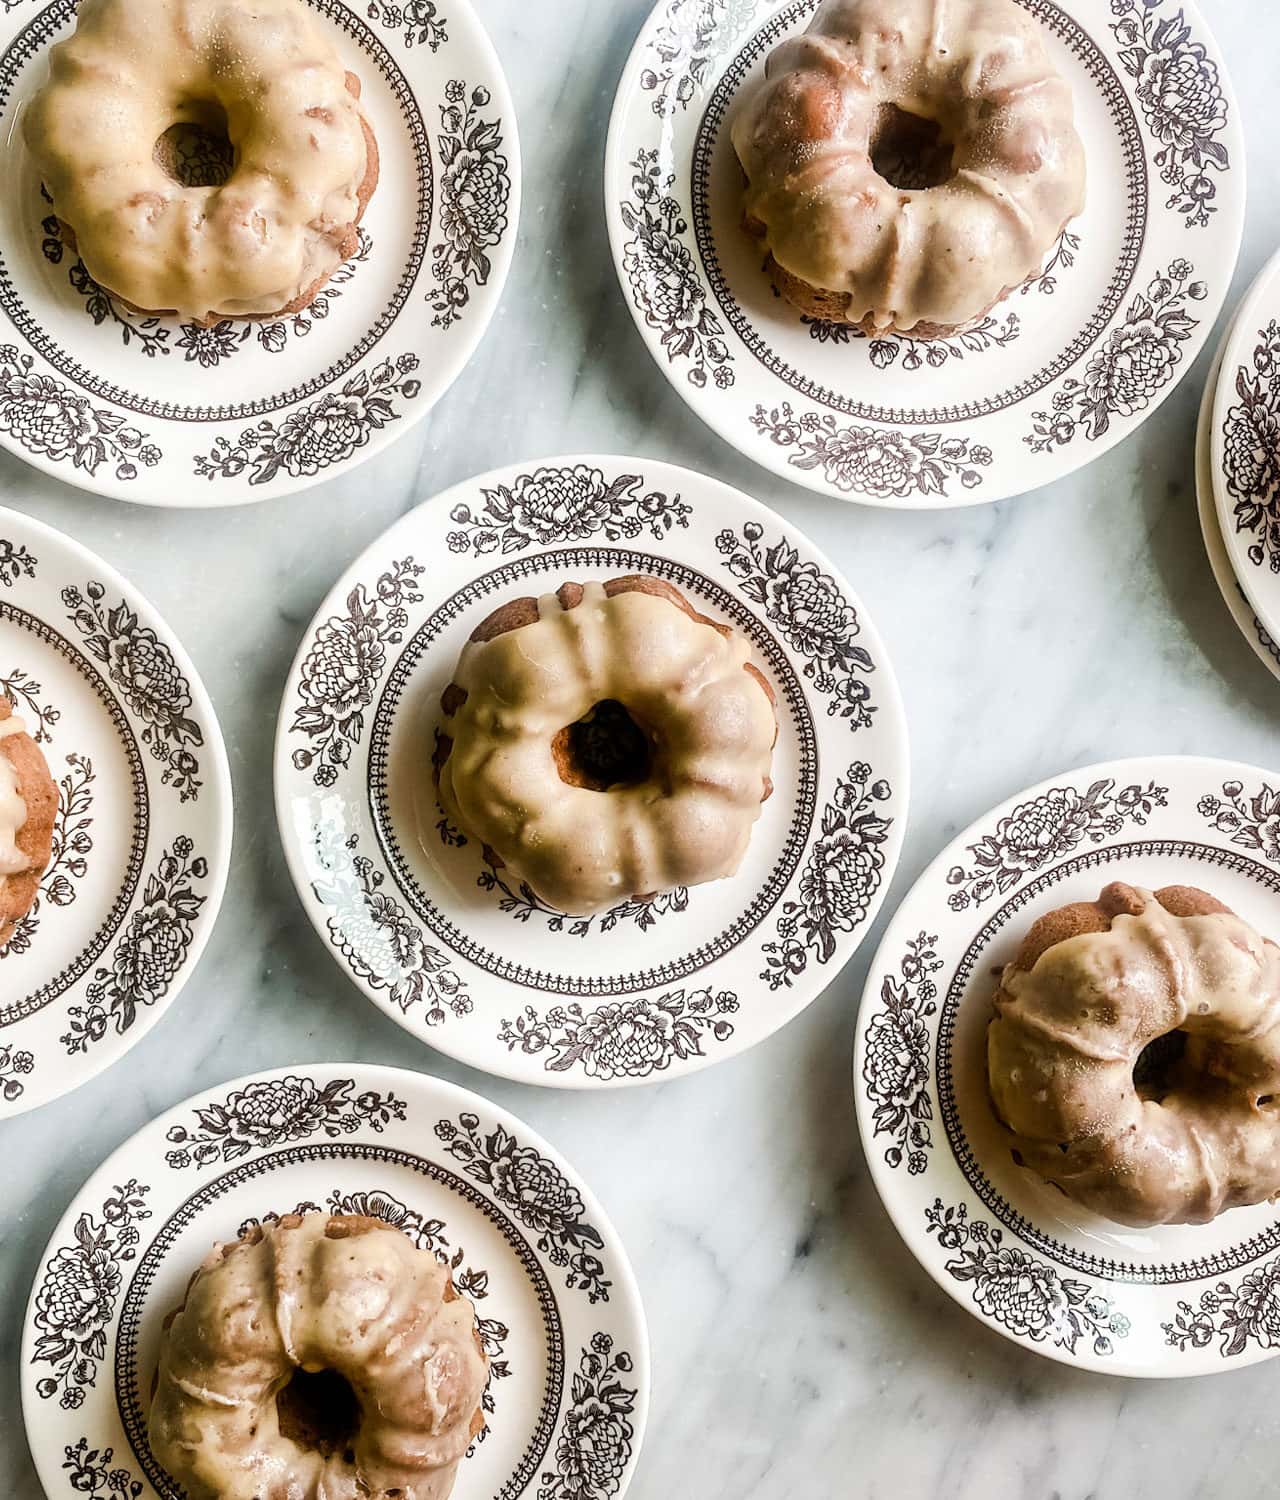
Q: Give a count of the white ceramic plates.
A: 8